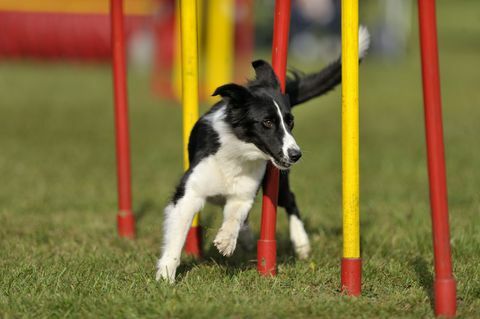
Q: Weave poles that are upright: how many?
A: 5